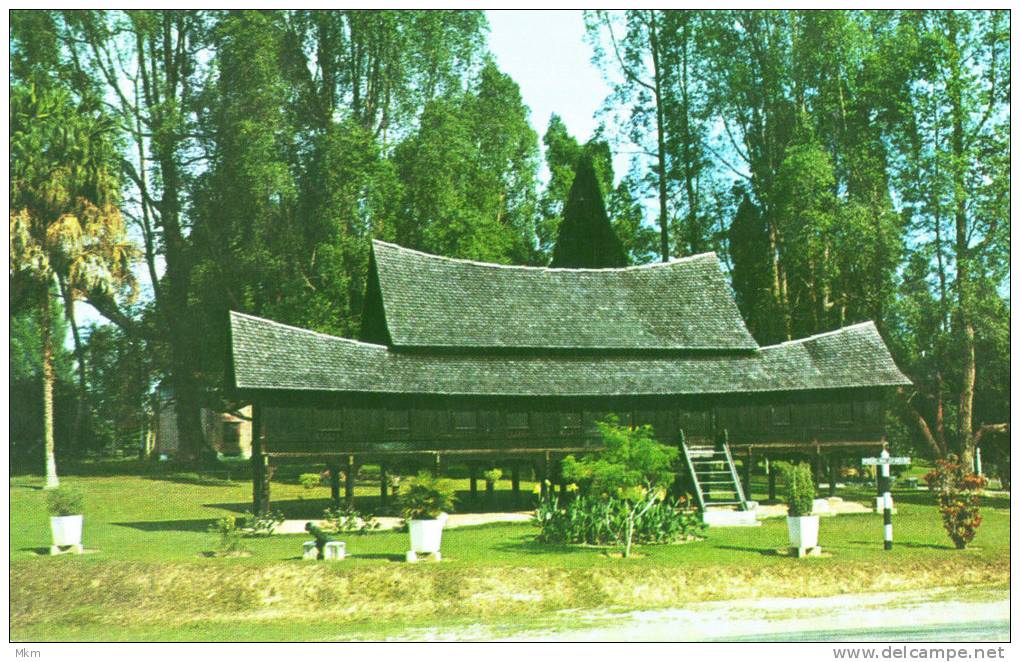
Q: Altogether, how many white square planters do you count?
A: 3